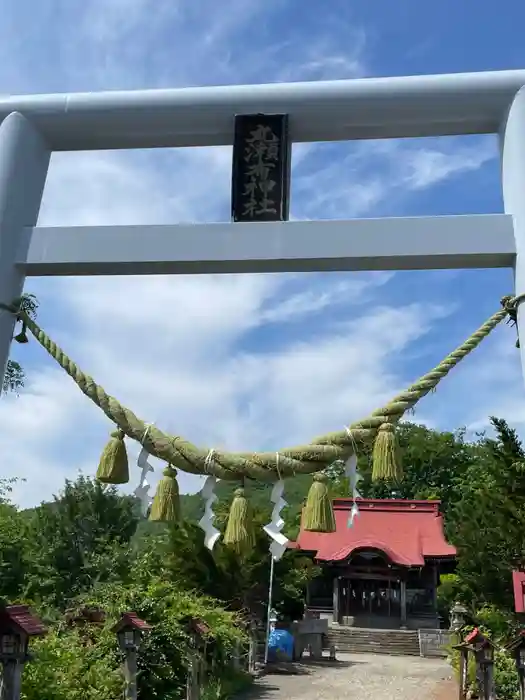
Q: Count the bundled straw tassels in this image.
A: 5